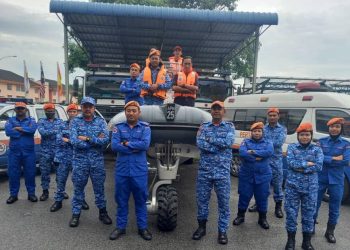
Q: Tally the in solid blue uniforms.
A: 5